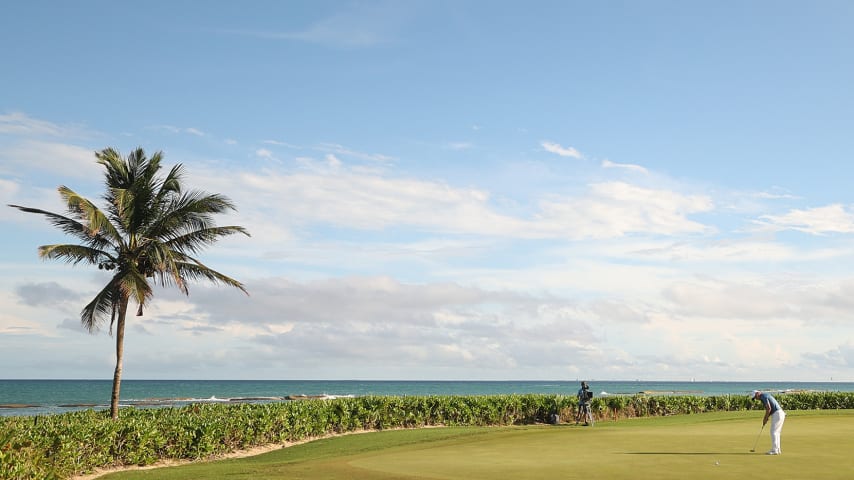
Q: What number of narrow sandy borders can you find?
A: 1